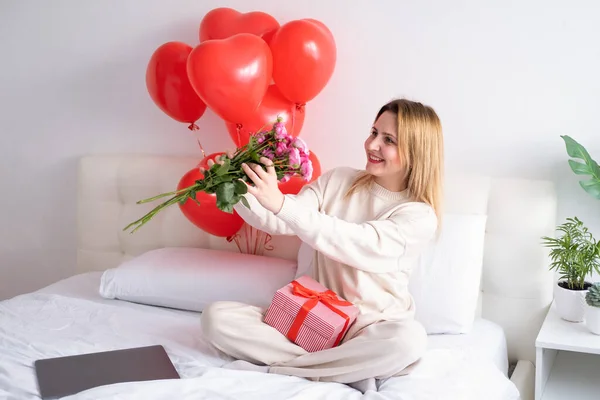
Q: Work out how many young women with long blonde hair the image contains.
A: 1